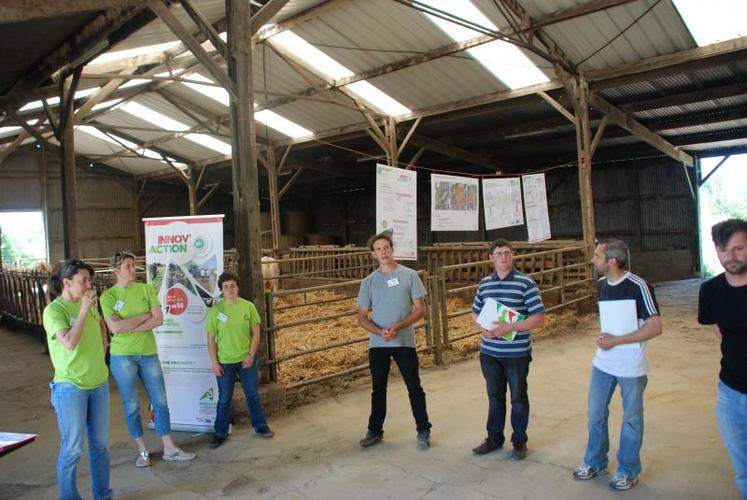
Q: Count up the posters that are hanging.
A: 4